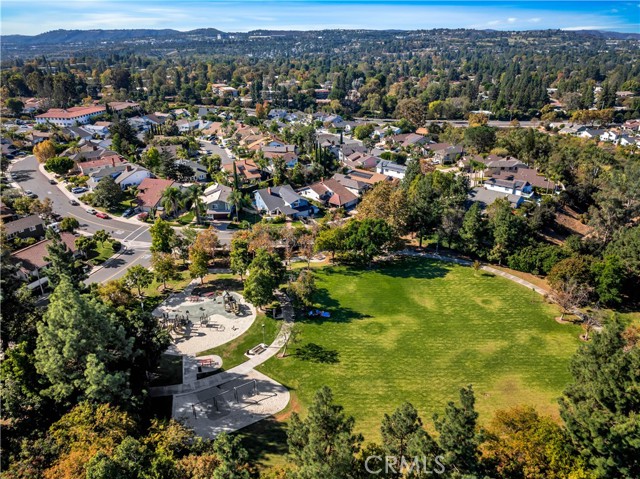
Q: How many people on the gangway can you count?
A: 0